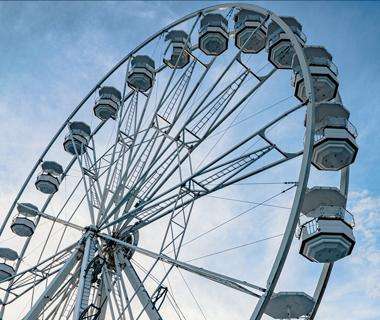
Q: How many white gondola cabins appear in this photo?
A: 14